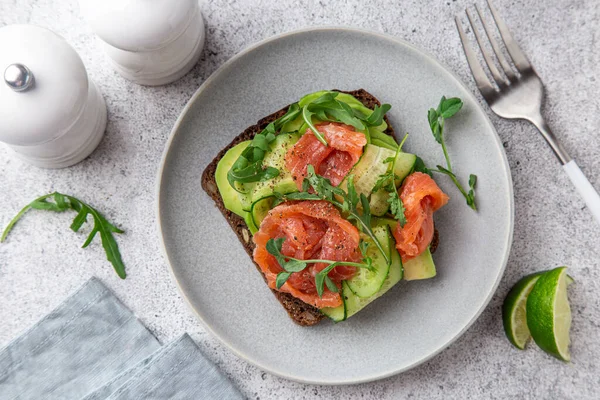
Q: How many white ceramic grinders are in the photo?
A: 2